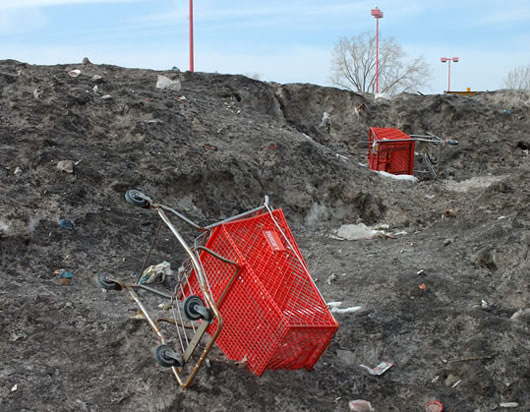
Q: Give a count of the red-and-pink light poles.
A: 3